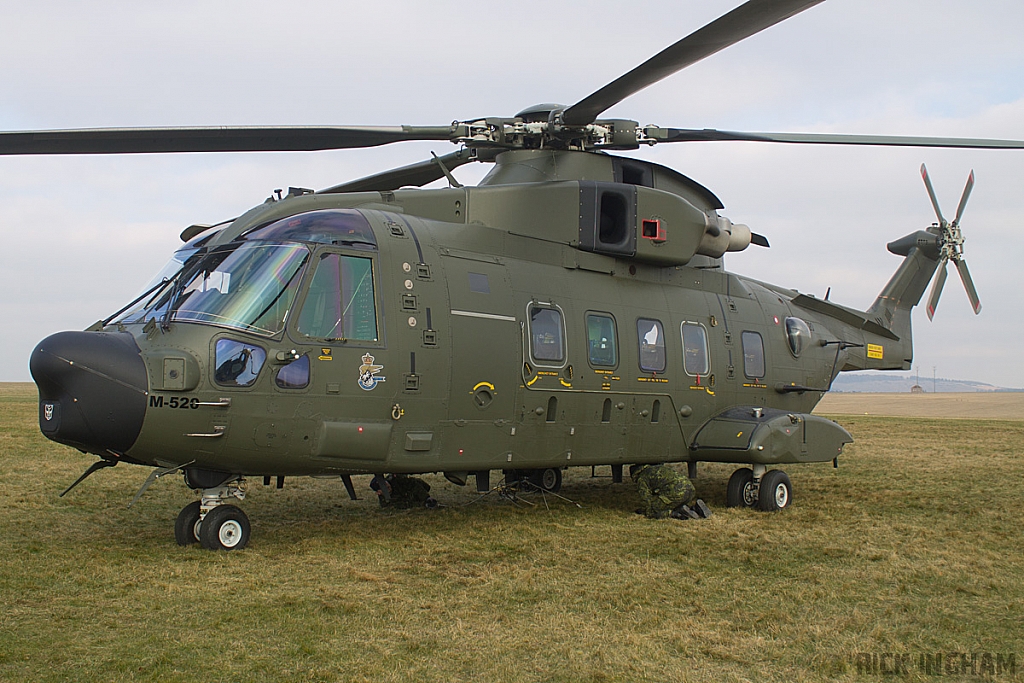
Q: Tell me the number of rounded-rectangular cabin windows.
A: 5